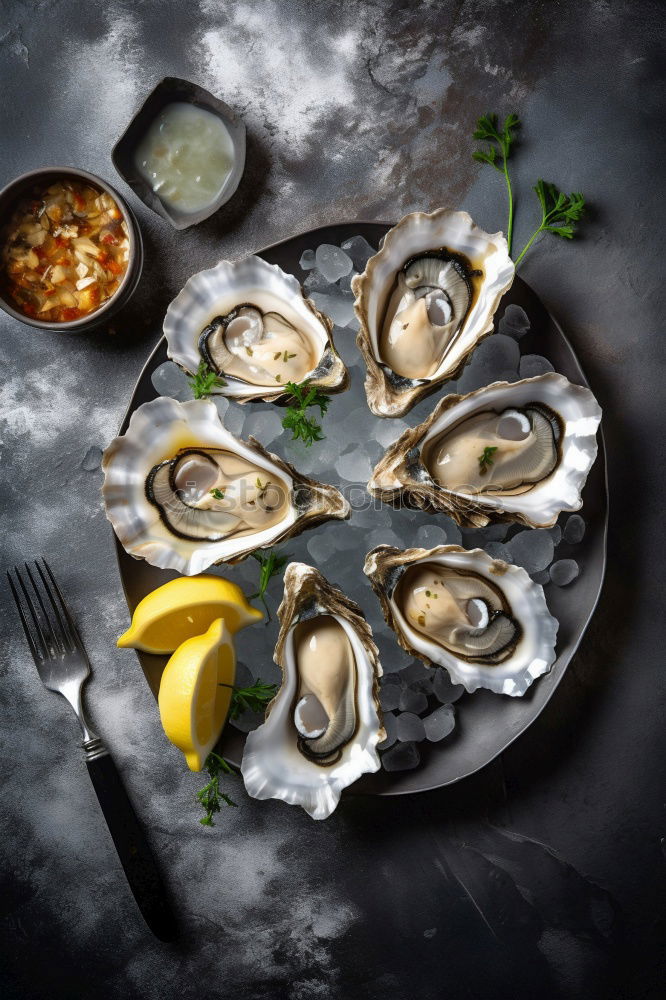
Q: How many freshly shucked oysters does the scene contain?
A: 6